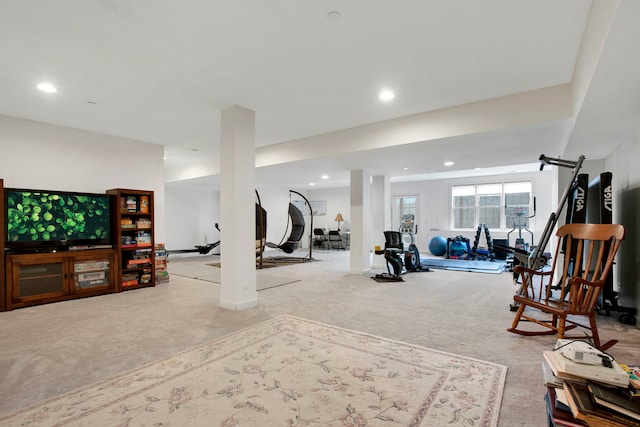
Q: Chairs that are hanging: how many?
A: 2